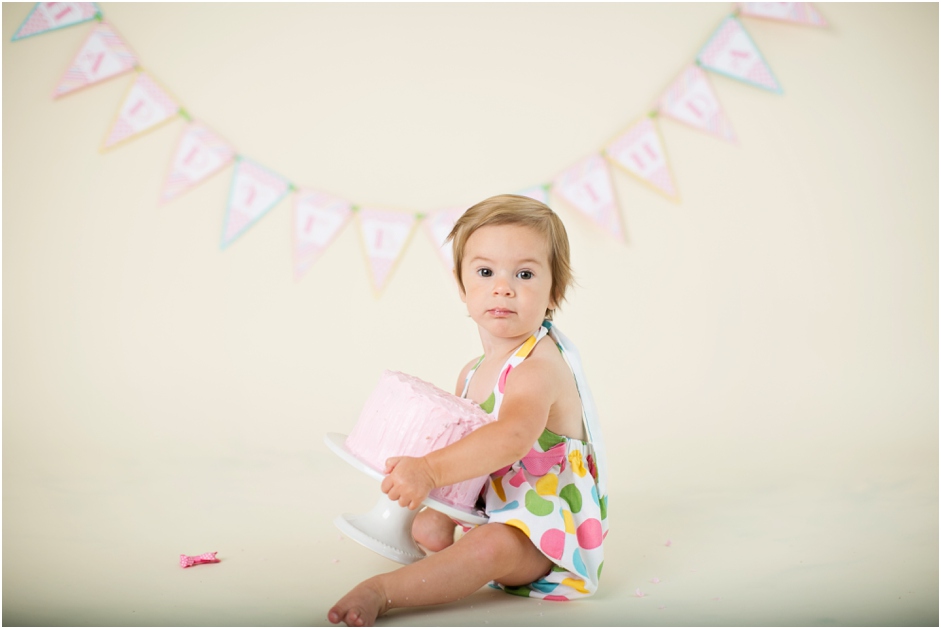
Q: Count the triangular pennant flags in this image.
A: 14